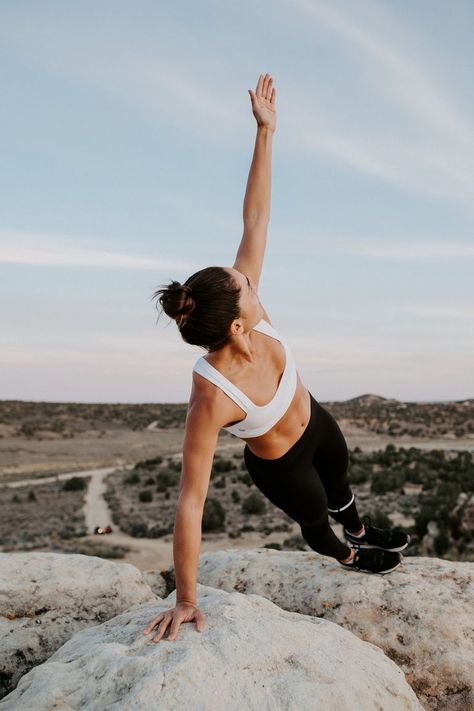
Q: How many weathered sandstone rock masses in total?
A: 3